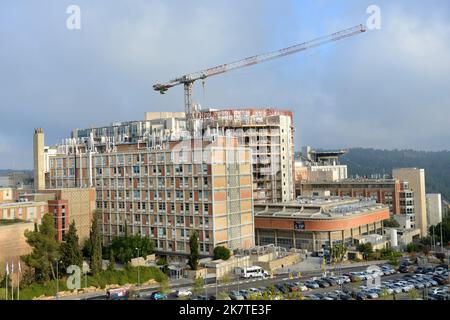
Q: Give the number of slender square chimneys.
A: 1